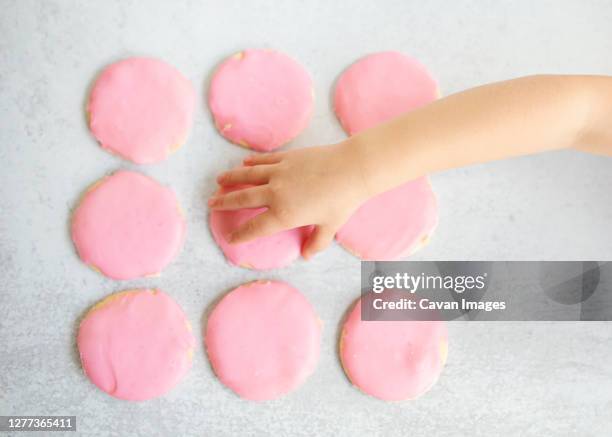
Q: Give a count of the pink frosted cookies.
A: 9